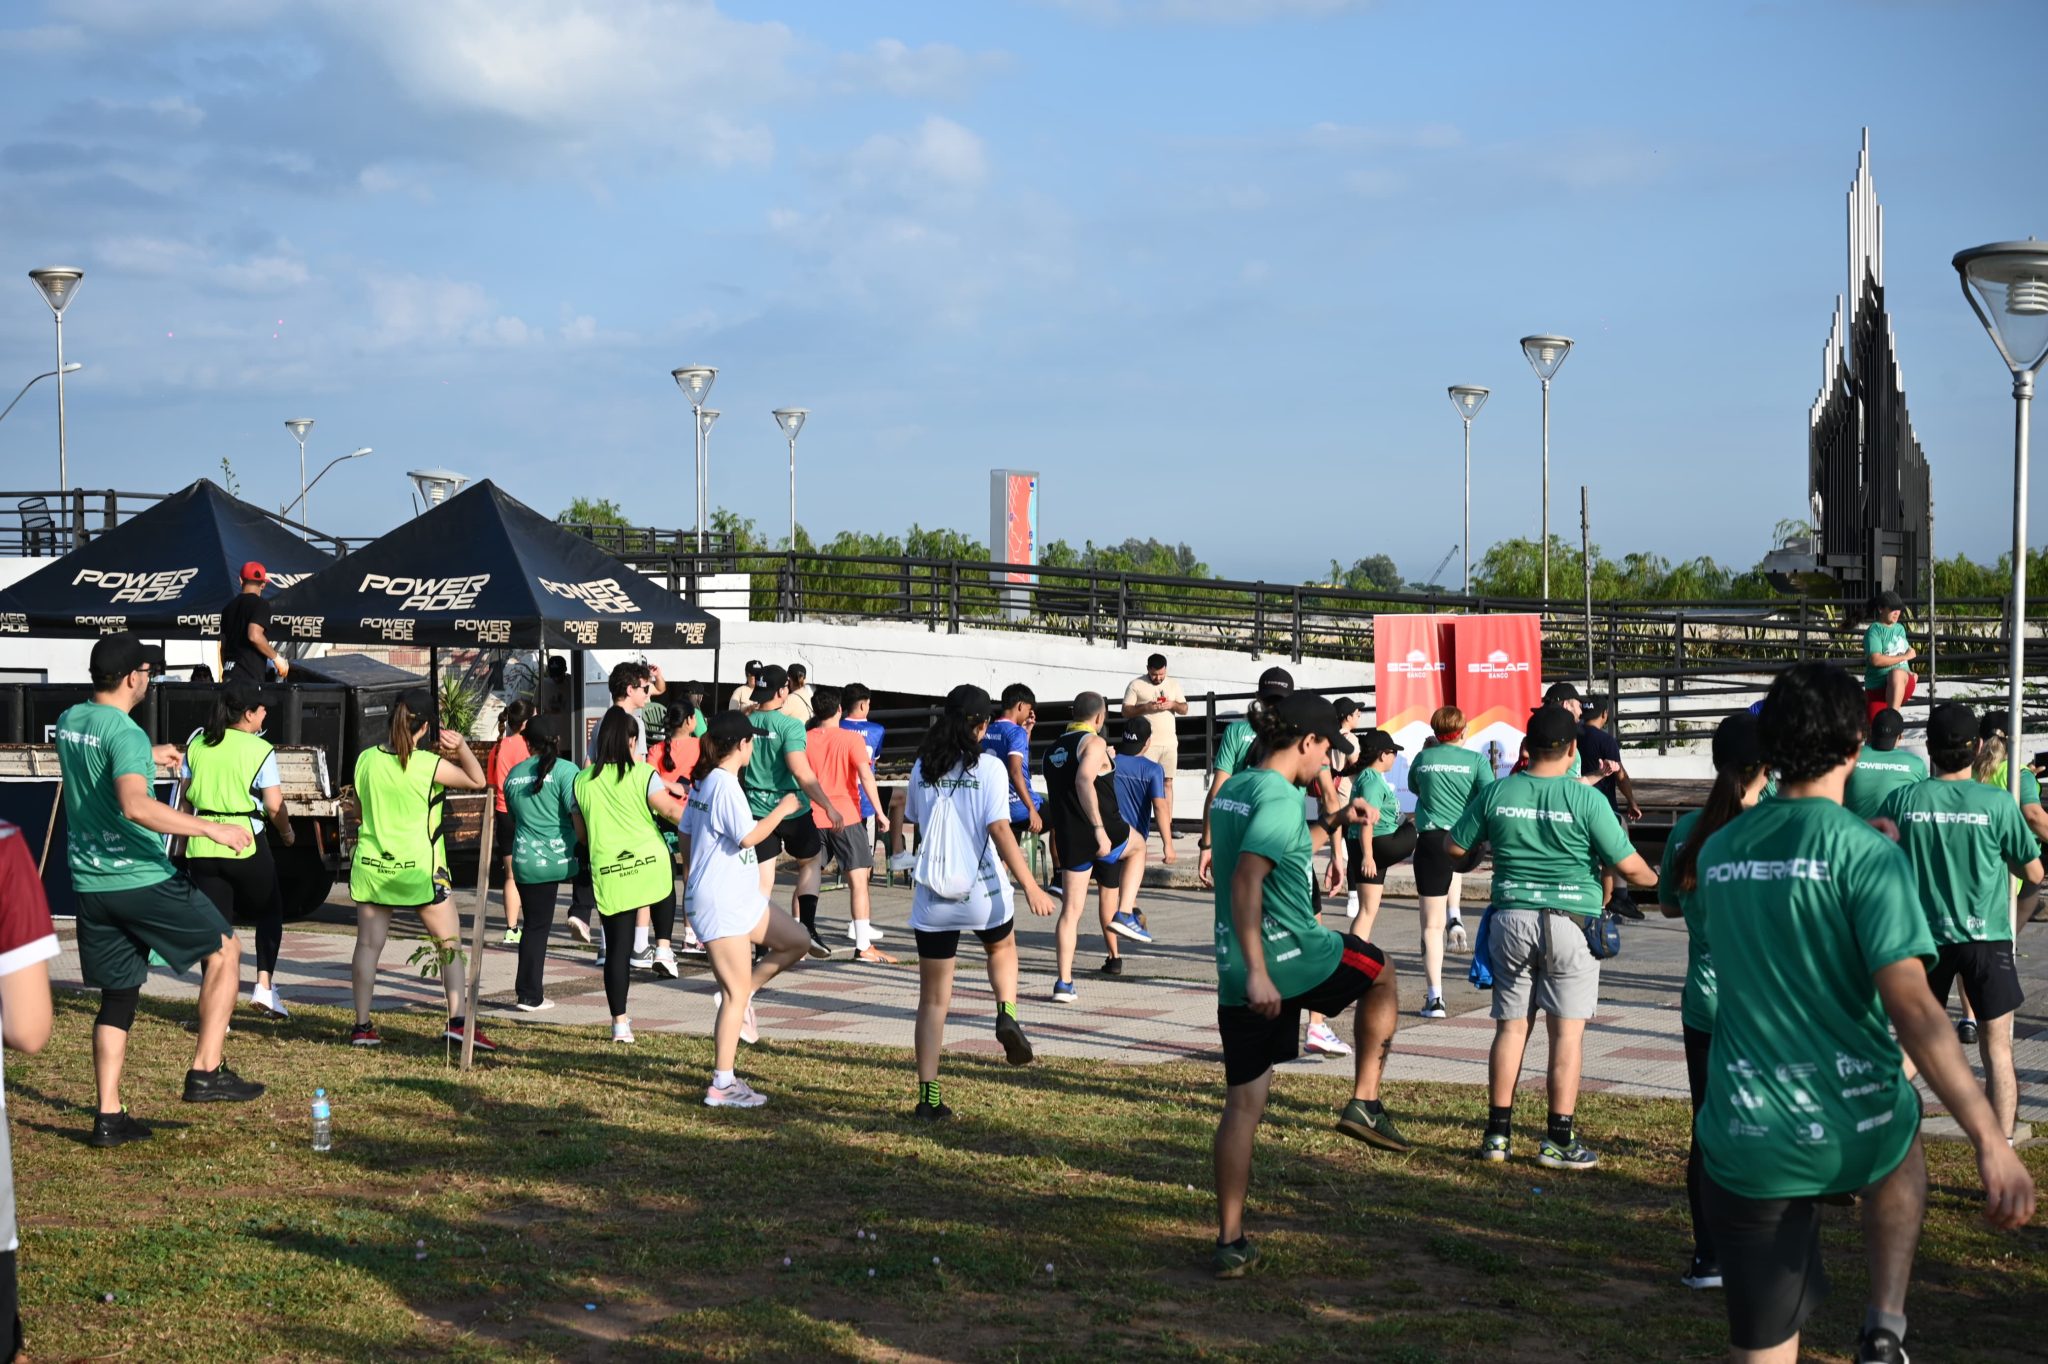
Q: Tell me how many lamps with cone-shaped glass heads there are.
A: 9